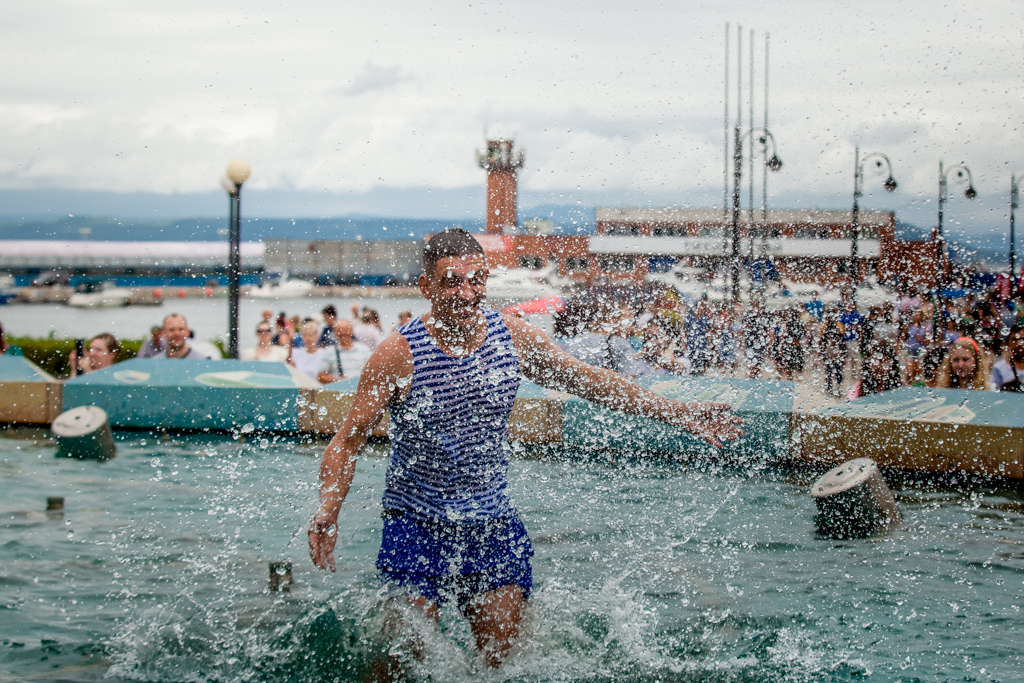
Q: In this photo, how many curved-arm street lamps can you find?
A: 4